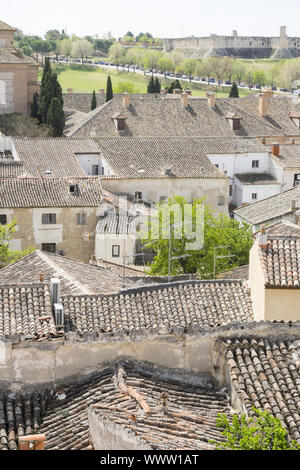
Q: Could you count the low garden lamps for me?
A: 0